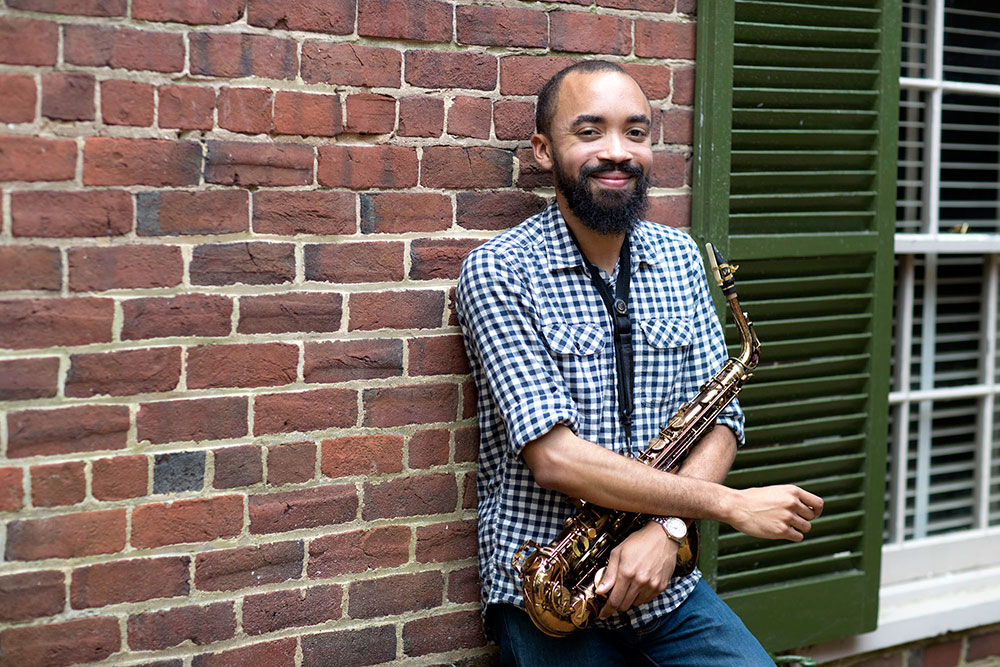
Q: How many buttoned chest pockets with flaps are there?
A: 2